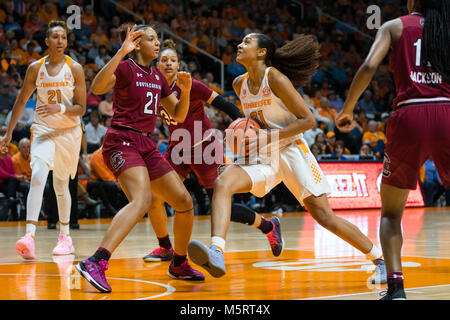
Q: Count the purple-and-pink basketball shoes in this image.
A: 2